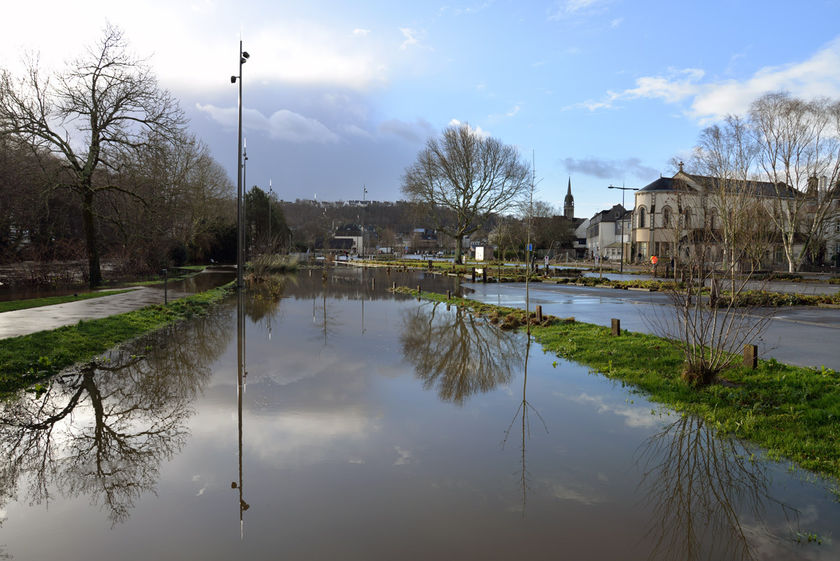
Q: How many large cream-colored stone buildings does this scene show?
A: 1